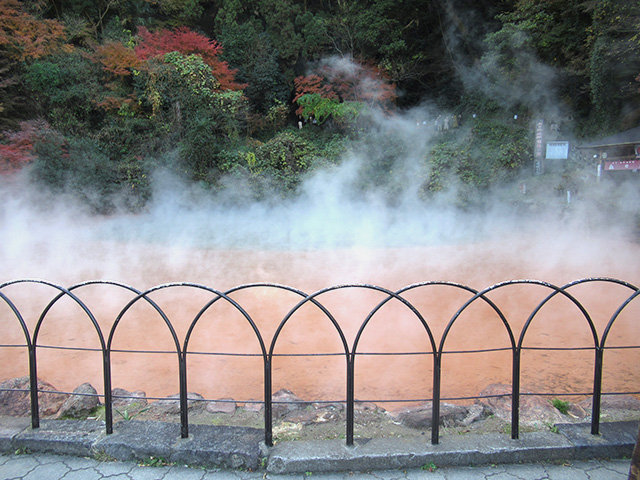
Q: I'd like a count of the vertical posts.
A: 8